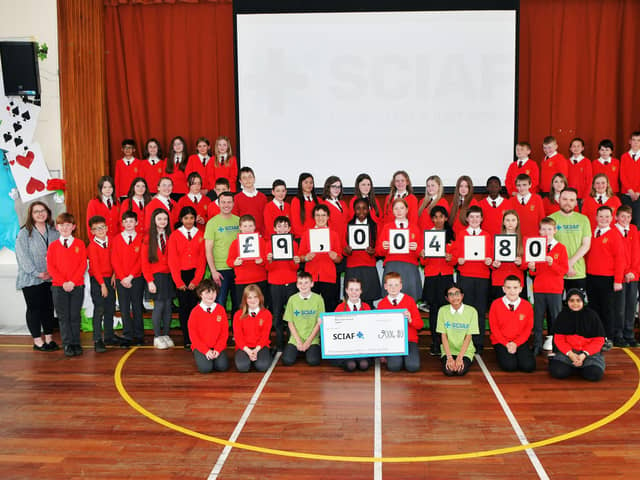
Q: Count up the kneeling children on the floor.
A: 8